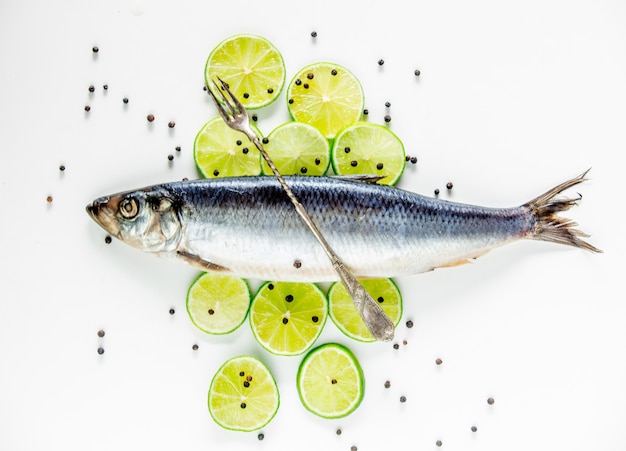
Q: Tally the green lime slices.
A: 10